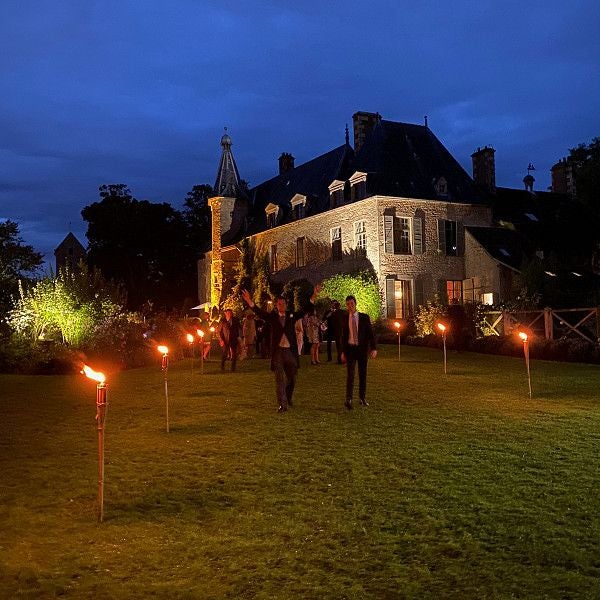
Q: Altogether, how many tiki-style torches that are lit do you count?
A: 8